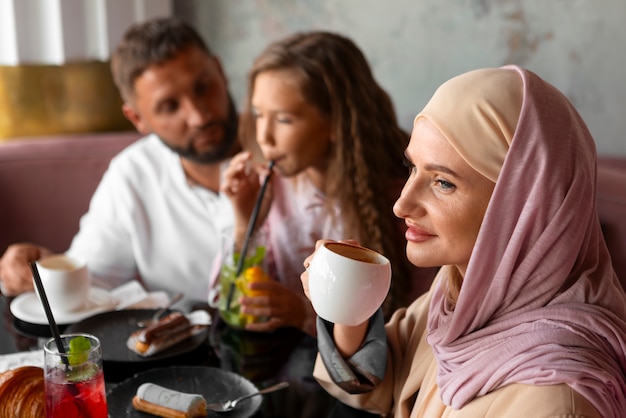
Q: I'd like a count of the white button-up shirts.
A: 1